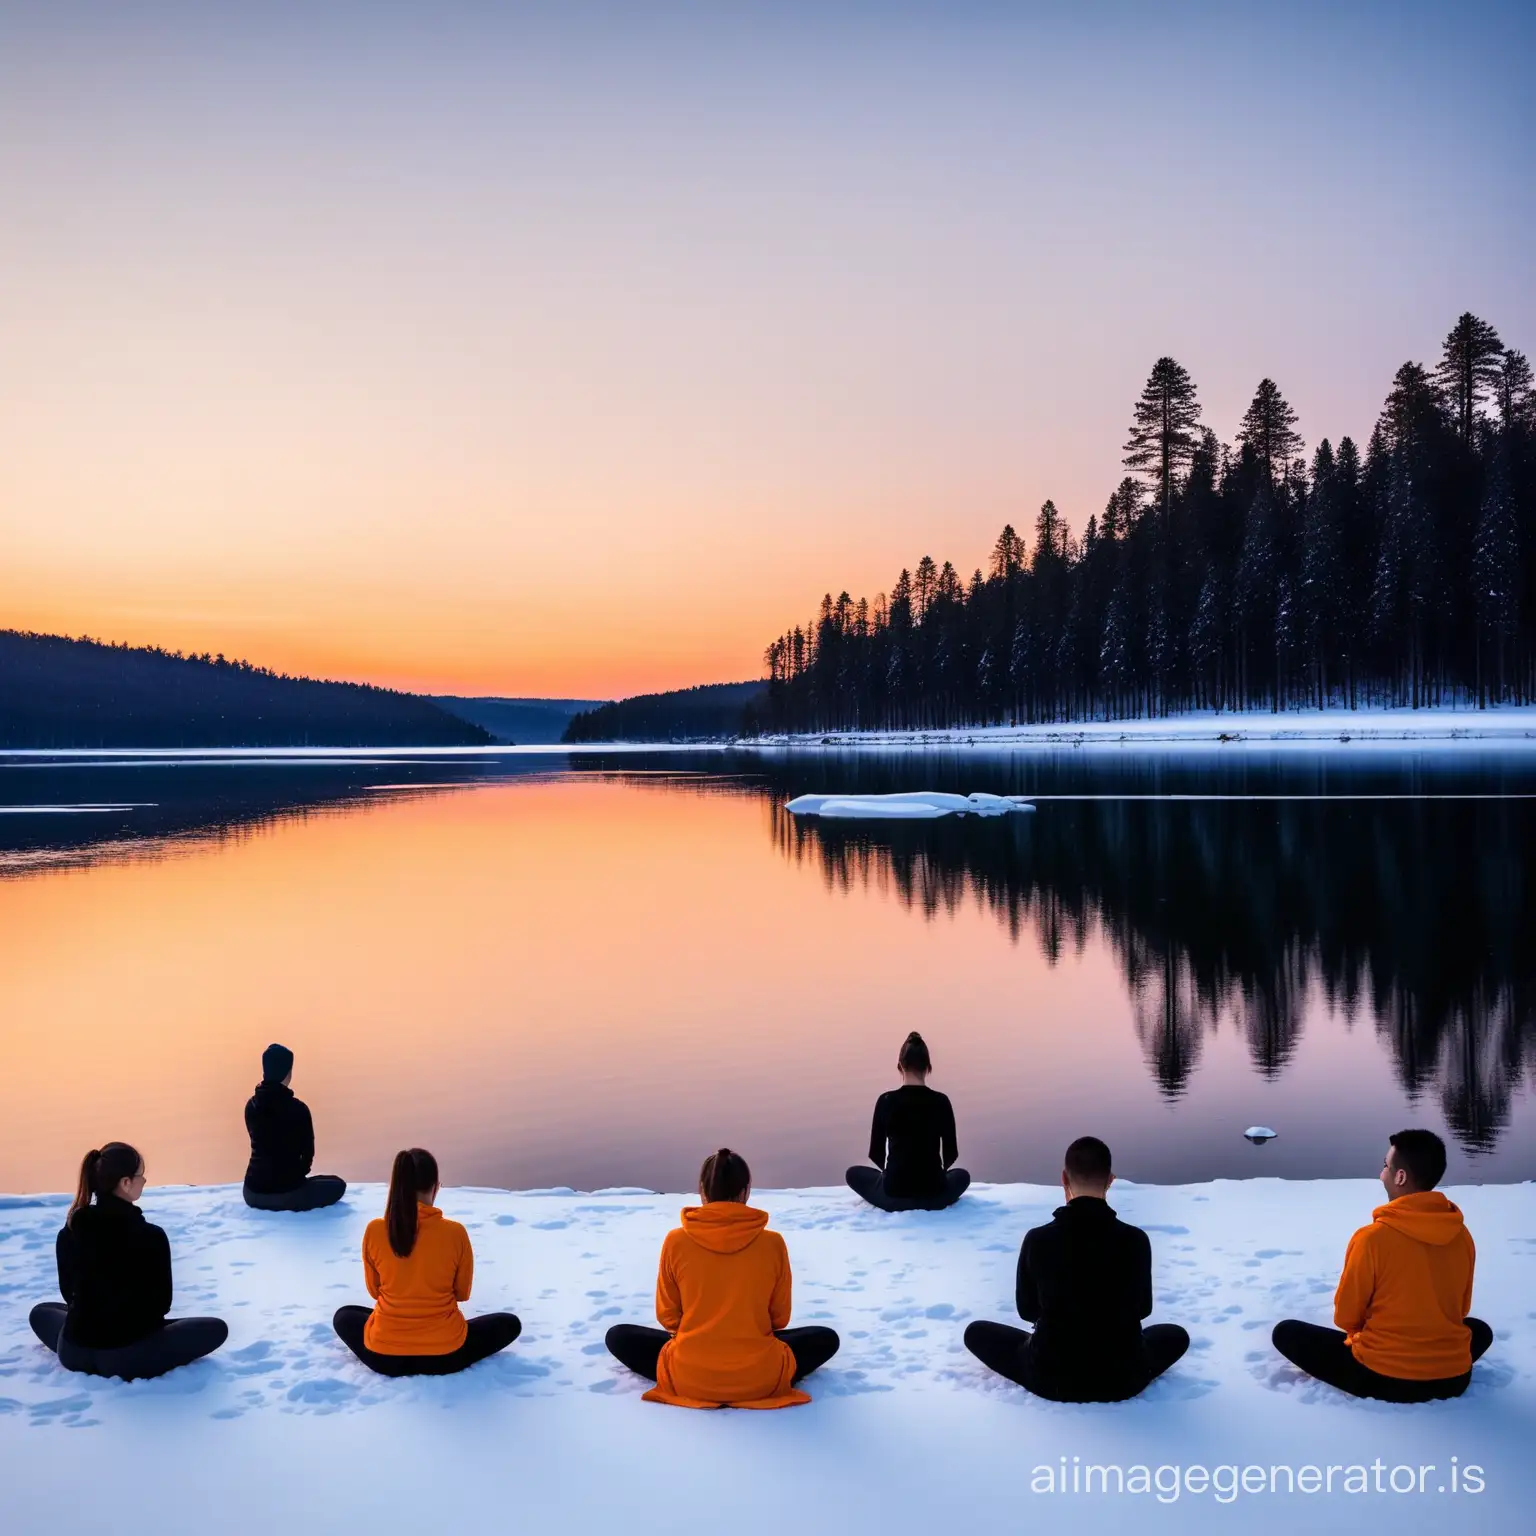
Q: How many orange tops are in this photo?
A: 3